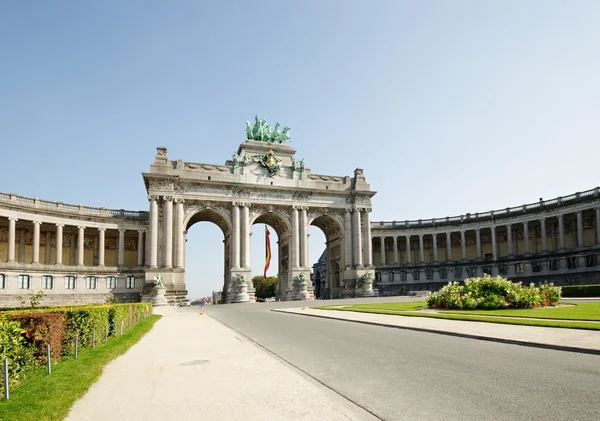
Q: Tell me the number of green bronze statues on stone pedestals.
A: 4